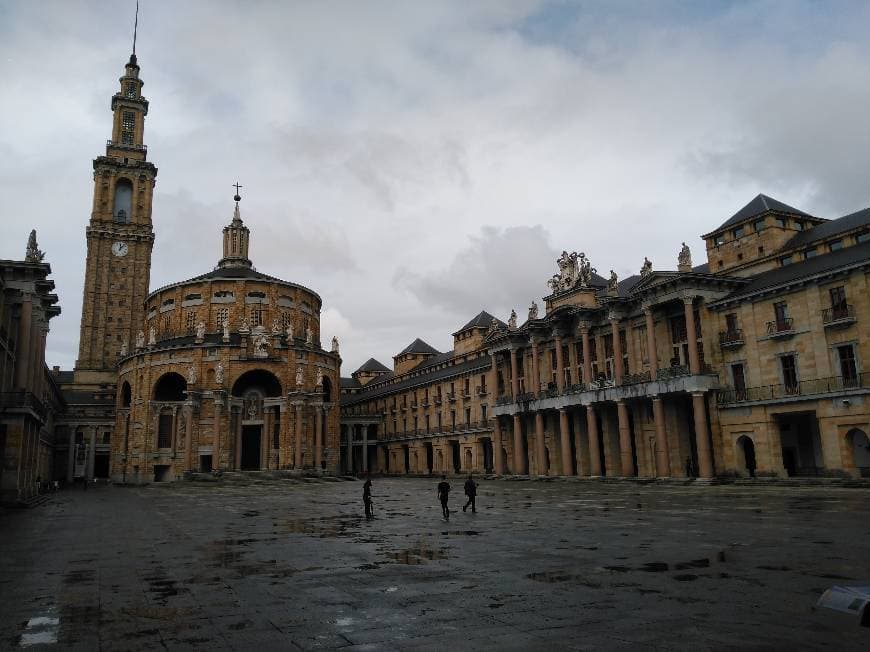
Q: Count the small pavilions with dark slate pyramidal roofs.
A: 4